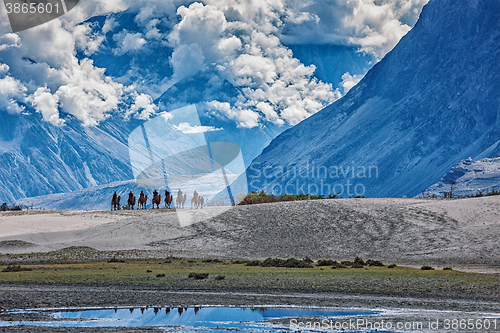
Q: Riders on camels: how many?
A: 7